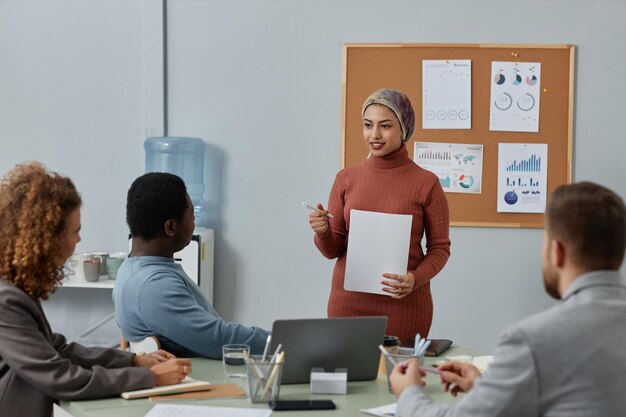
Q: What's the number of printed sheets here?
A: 4